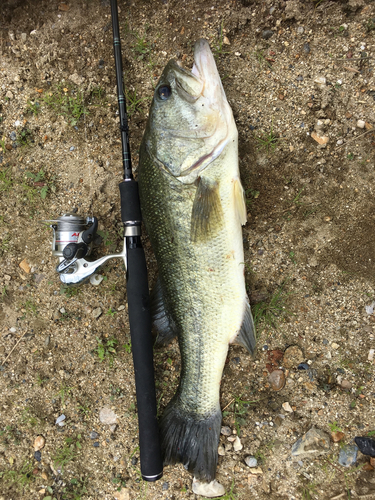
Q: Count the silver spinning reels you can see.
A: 1